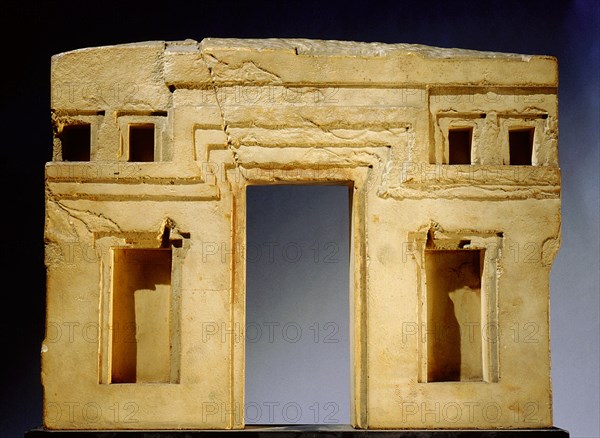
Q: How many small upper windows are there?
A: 4